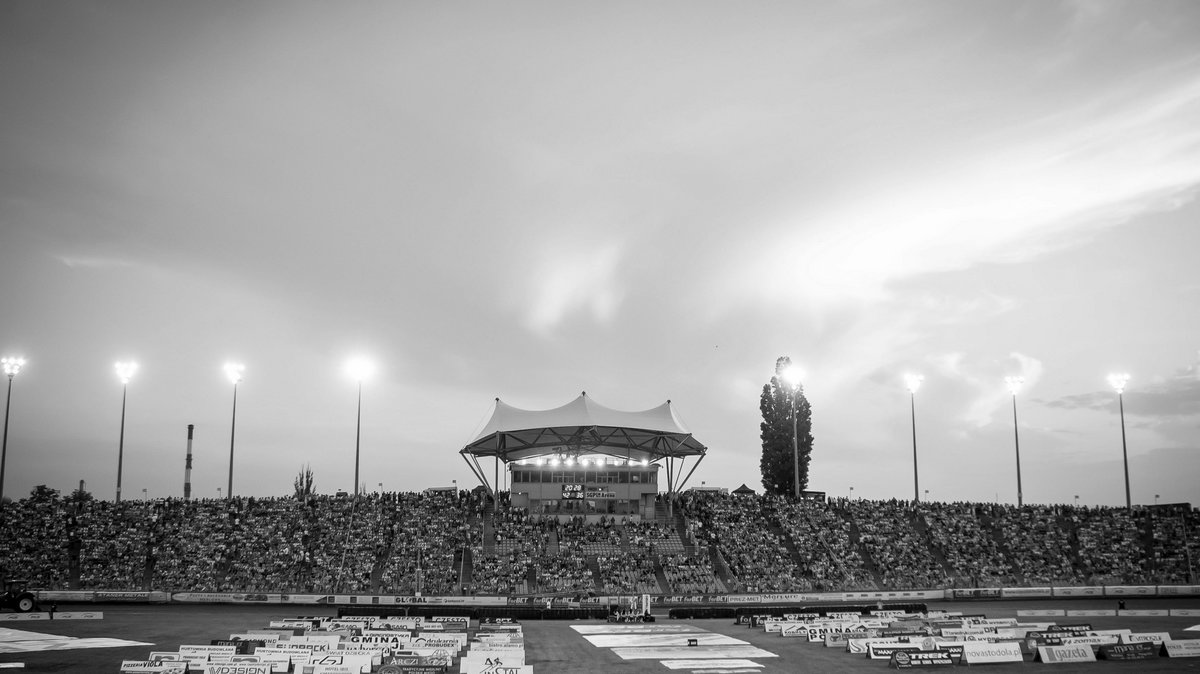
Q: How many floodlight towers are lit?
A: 8